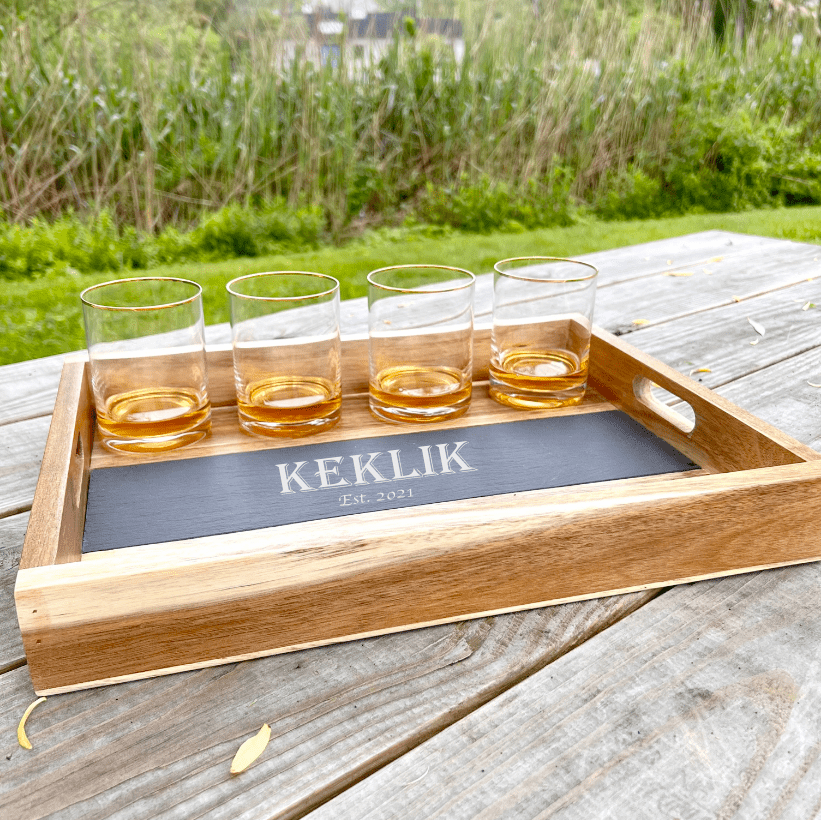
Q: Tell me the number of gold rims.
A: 4